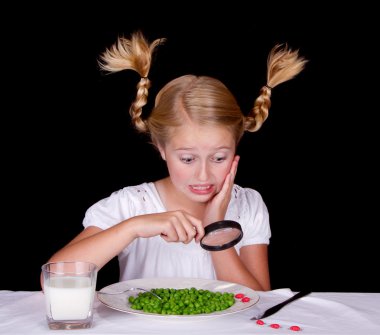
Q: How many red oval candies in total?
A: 5